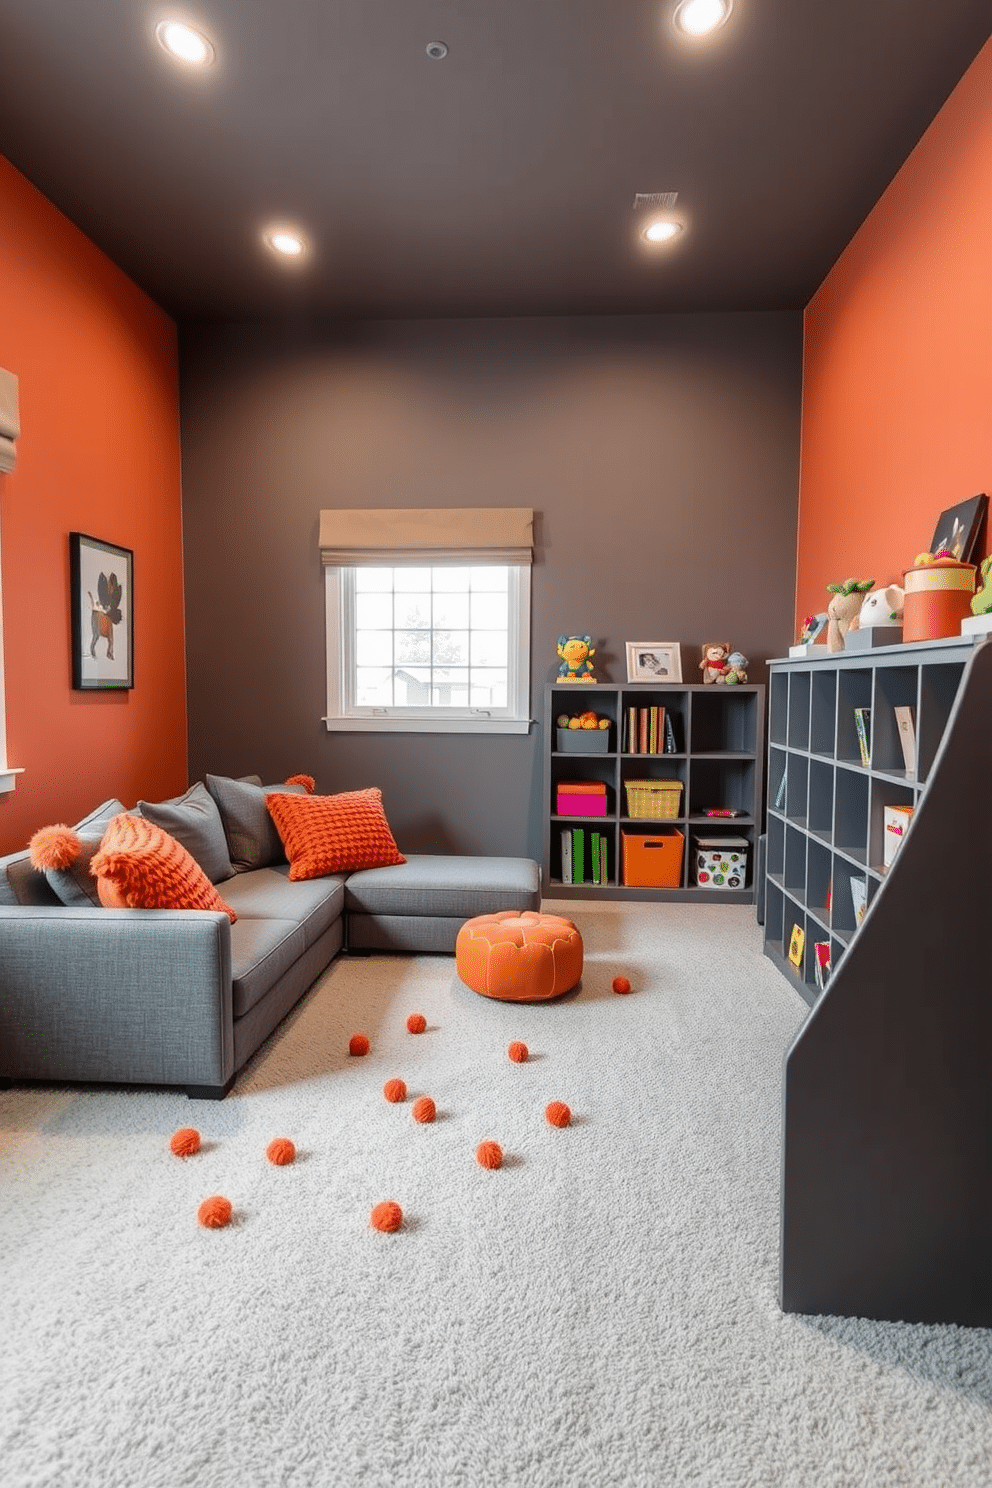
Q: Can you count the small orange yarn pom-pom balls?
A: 12